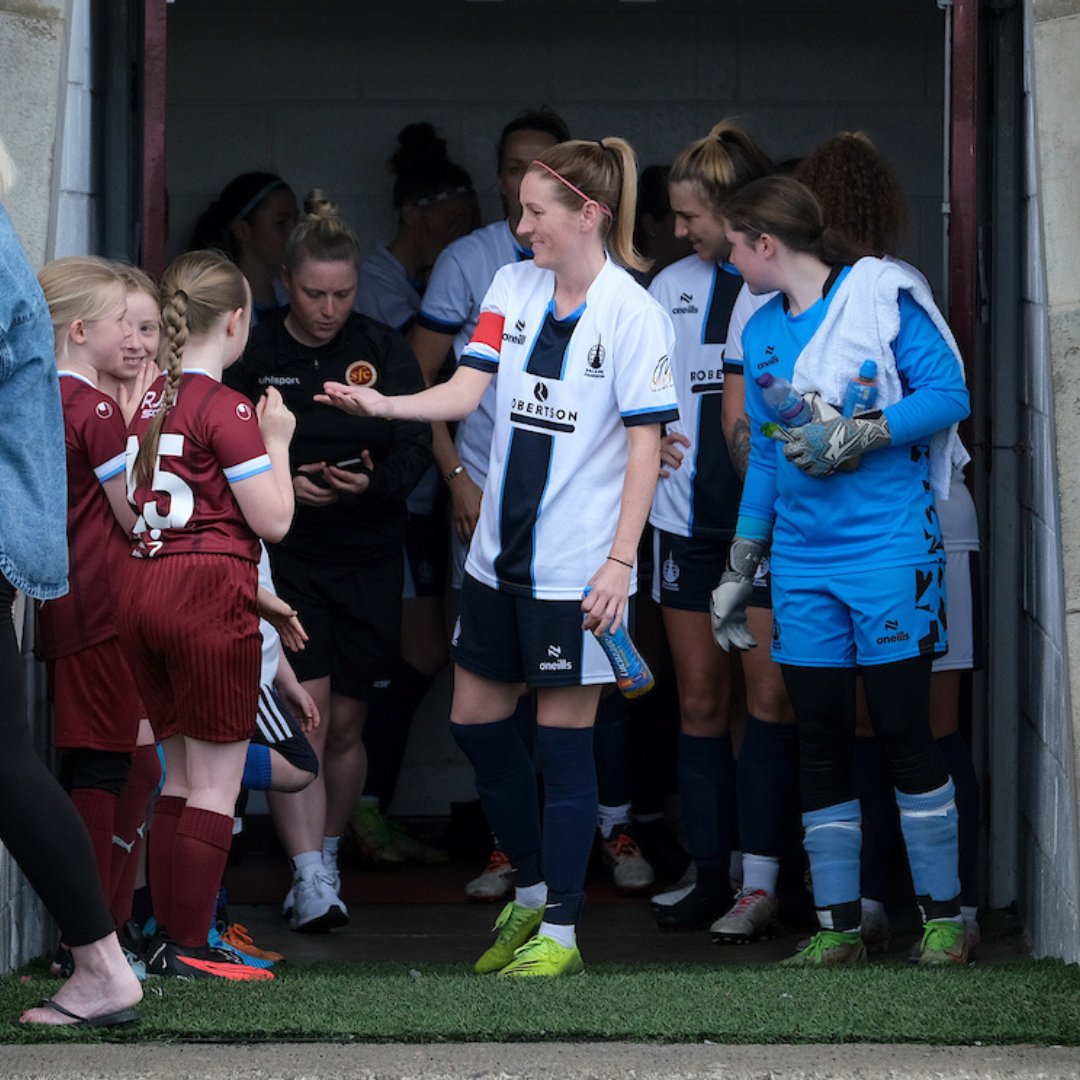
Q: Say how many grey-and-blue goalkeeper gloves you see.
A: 2